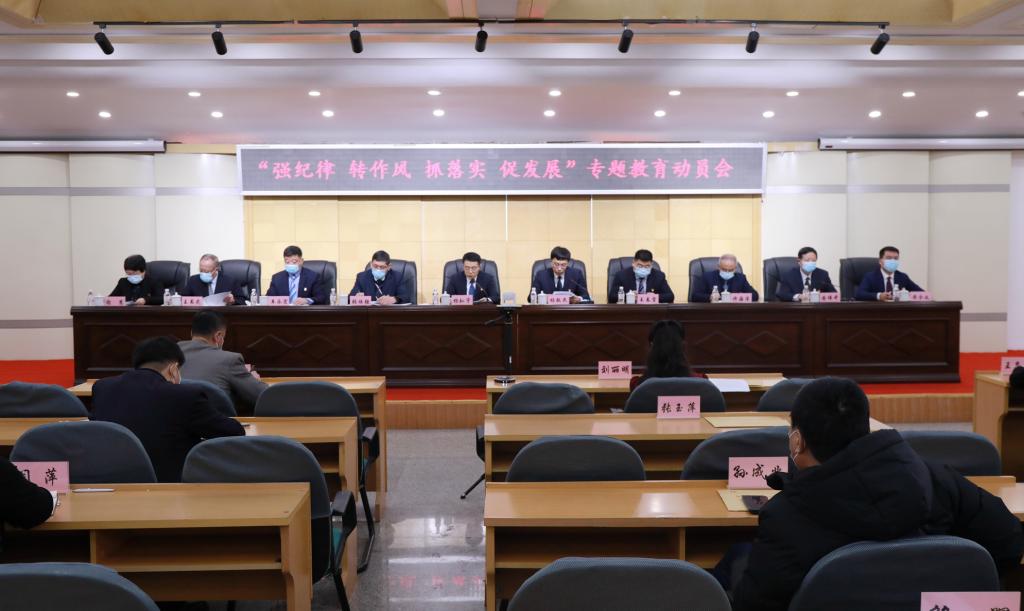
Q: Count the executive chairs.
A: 10